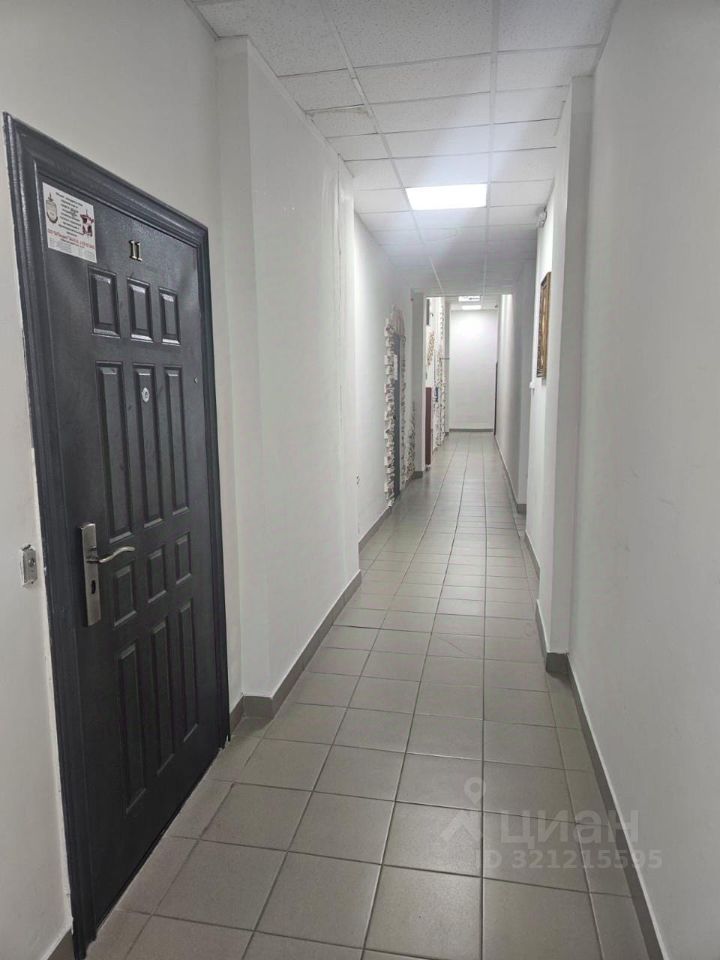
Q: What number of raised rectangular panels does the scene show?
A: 12